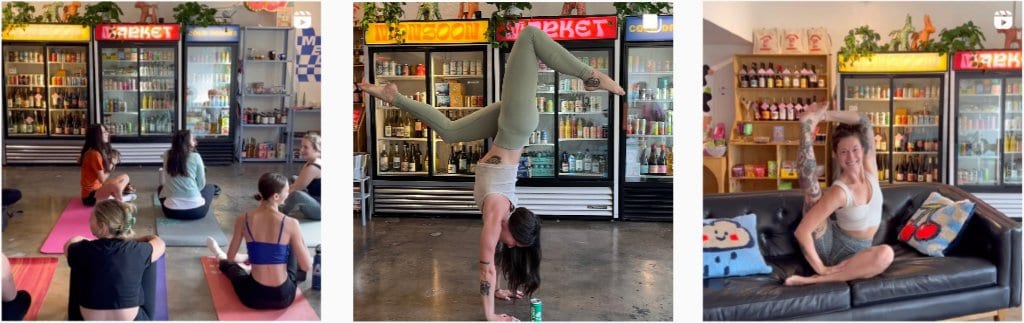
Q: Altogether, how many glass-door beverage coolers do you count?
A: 8